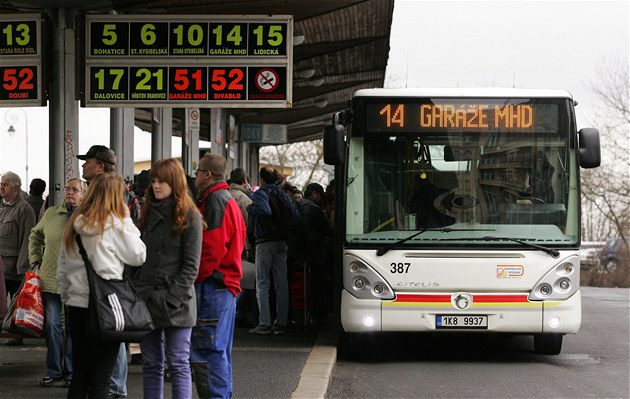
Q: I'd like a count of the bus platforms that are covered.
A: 1